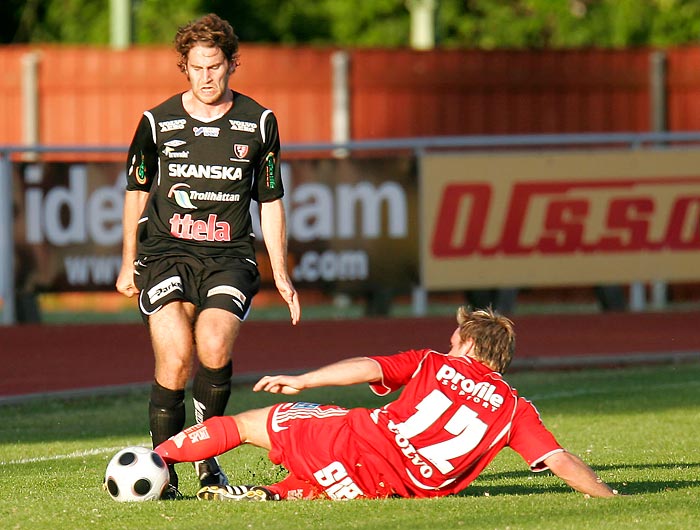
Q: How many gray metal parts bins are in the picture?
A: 0